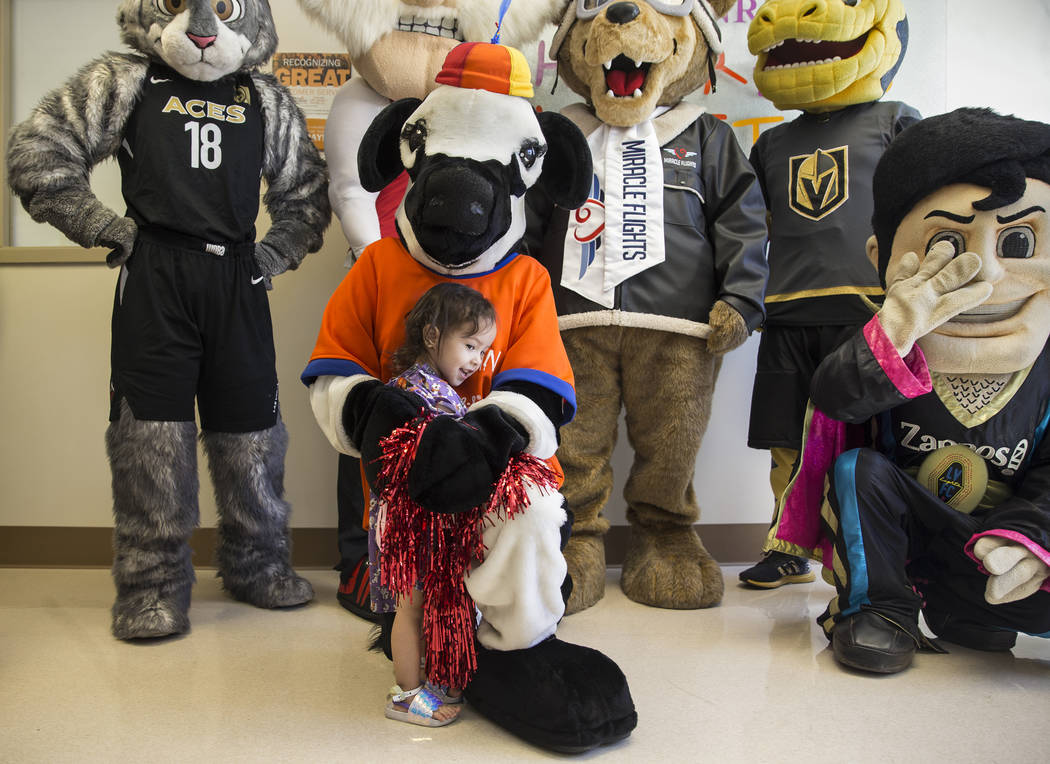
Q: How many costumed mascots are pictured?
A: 6